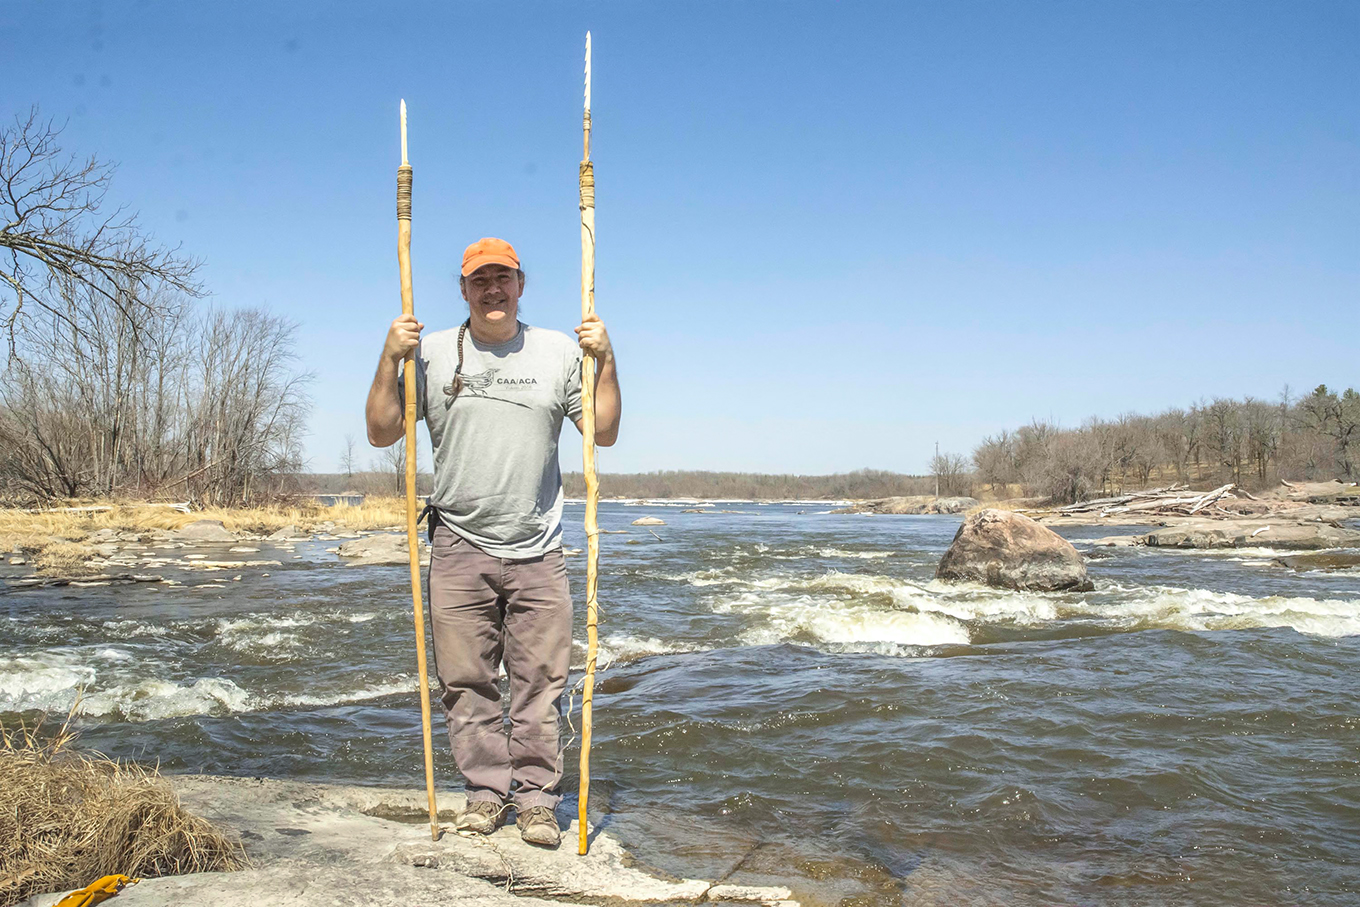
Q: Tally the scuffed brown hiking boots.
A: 2